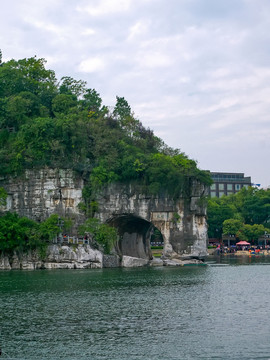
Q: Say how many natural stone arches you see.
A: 1